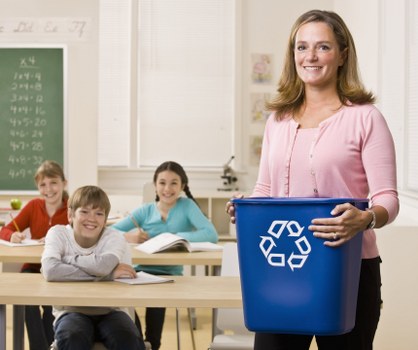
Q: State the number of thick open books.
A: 1